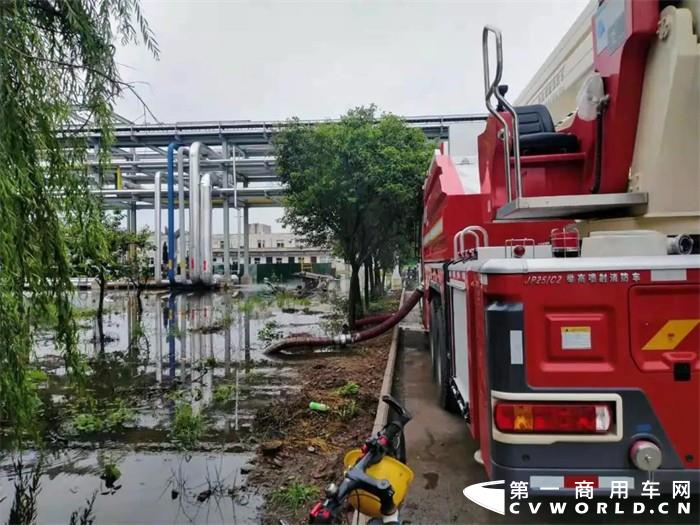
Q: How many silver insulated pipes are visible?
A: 4